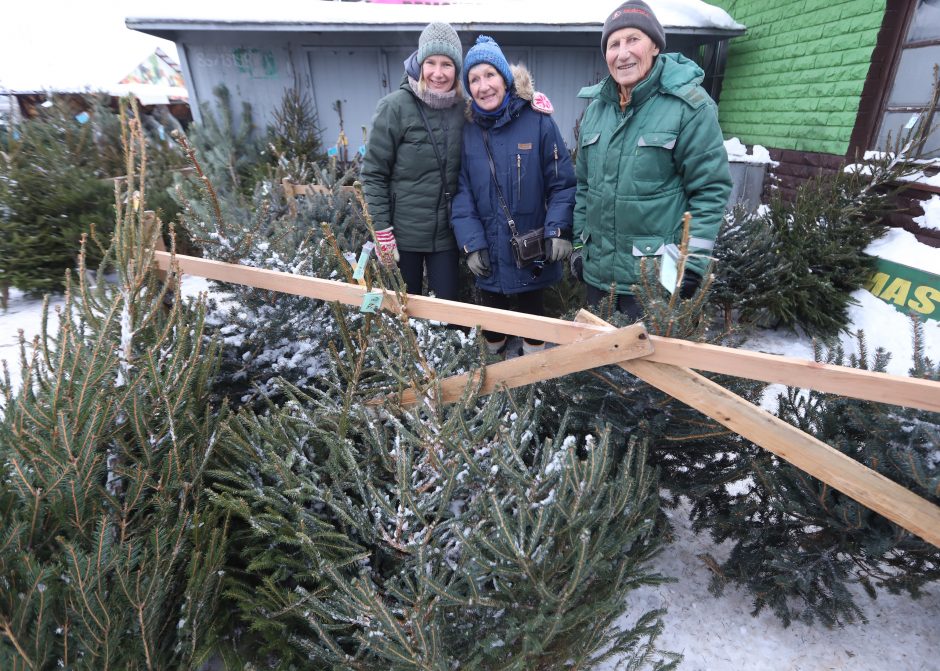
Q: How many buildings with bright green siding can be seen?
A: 1